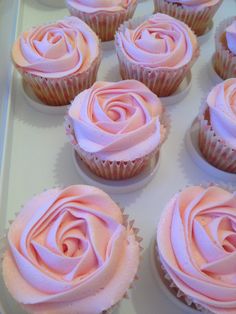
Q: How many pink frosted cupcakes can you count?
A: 9